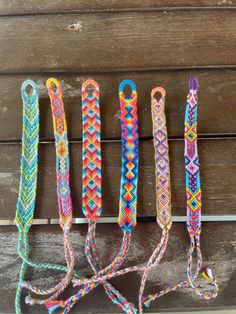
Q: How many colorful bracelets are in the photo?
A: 6